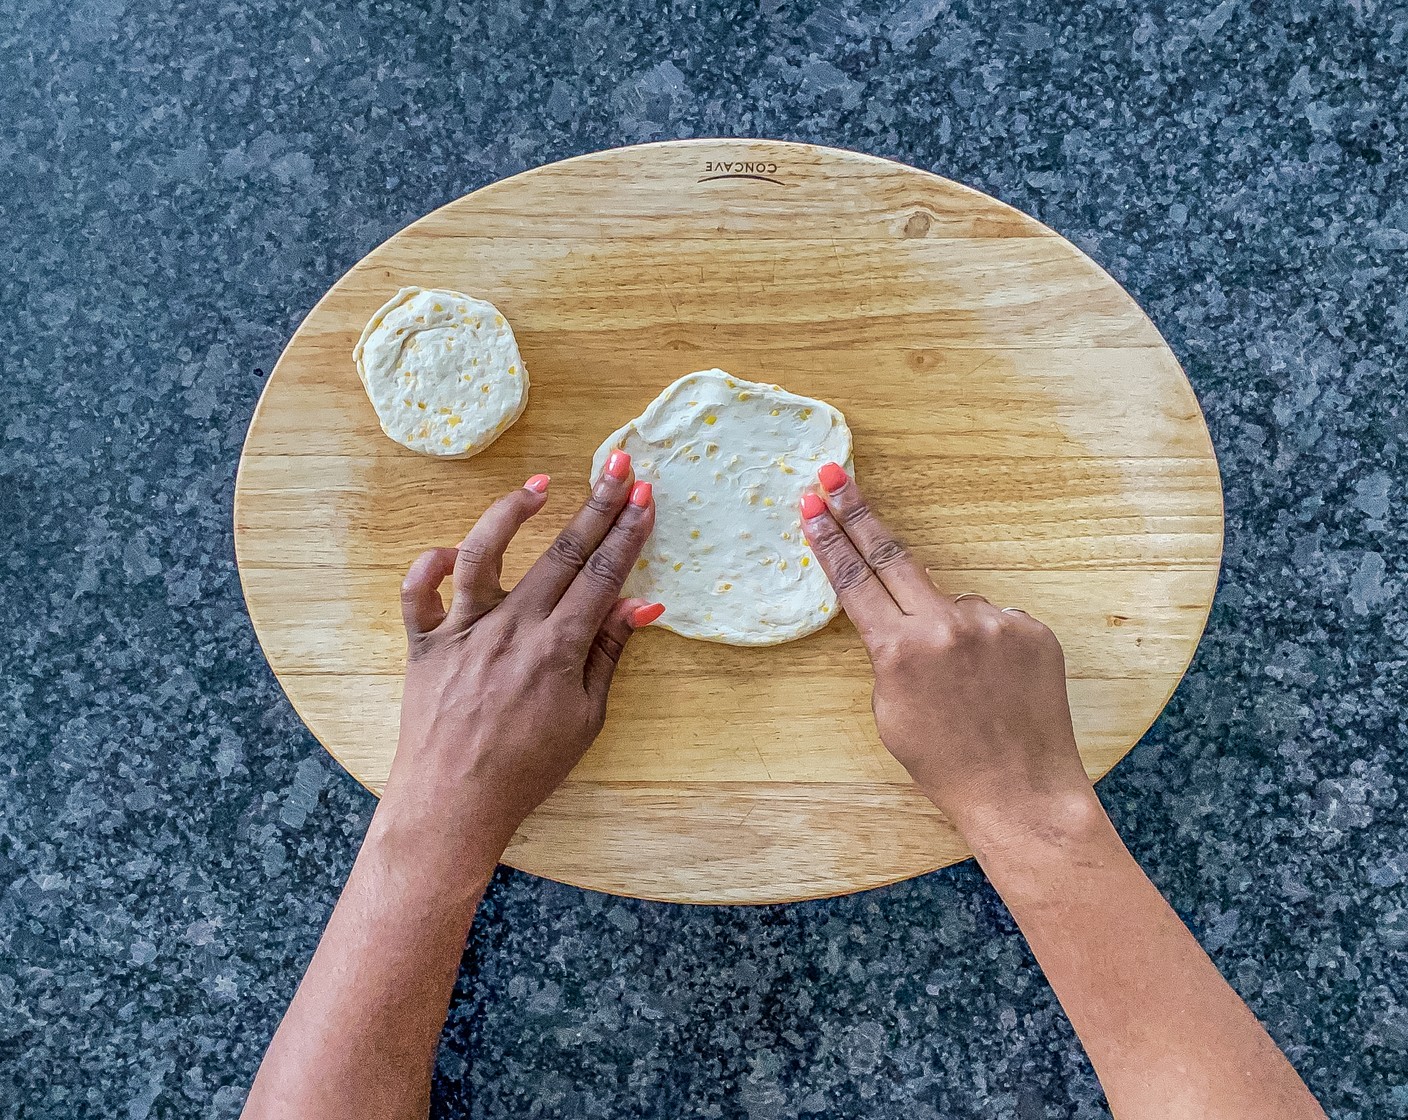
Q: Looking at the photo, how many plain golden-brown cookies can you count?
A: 0